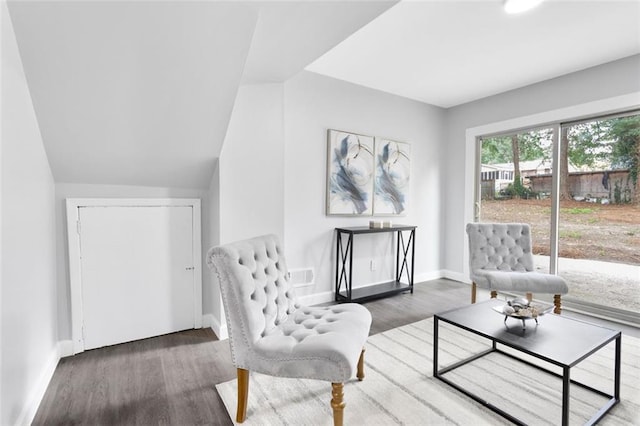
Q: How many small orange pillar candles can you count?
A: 0